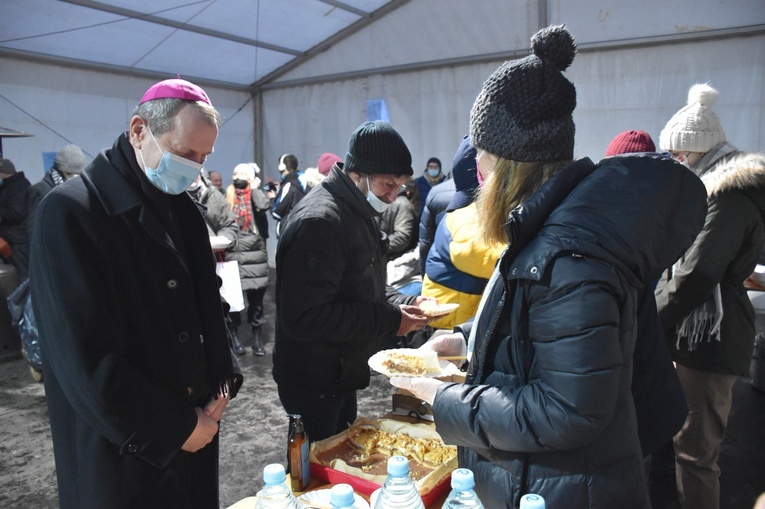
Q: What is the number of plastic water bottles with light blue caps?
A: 5